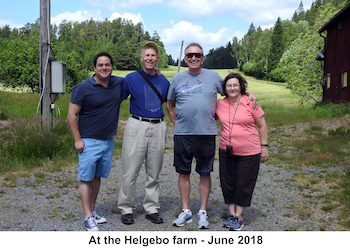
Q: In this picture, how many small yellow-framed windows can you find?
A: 2